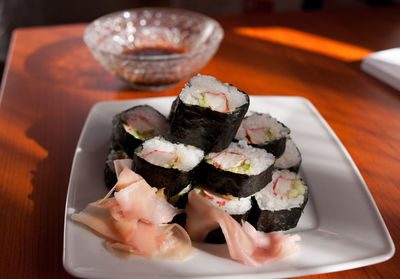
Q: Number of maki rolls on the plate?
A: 10